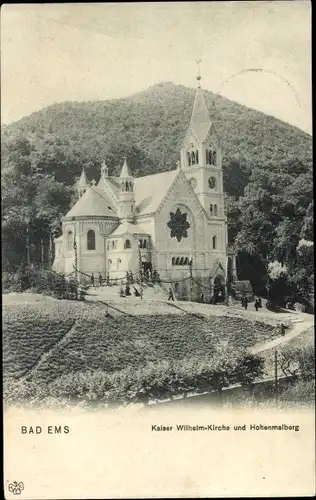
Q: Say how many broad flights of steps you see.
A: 1